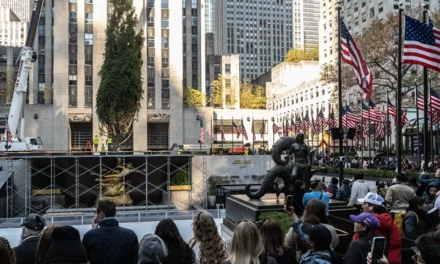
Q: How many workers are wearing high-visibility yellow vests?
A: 2